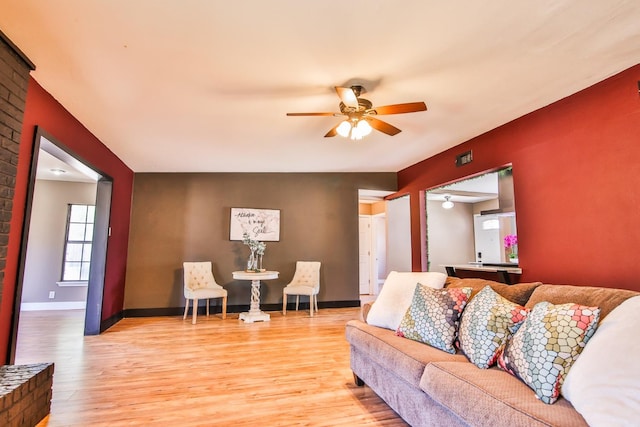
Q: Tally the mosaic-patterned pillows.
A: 3